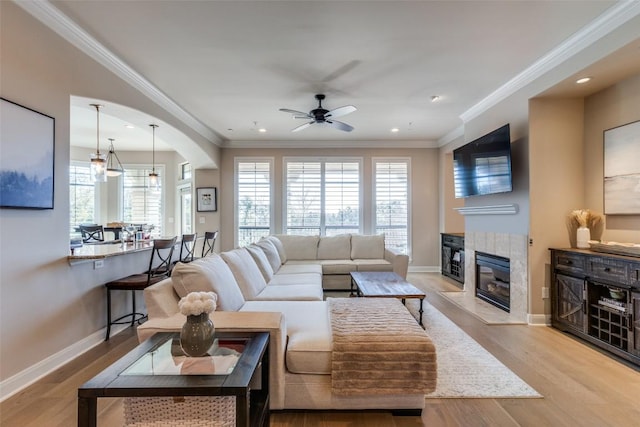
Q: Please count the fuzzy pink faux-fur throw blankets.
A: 0